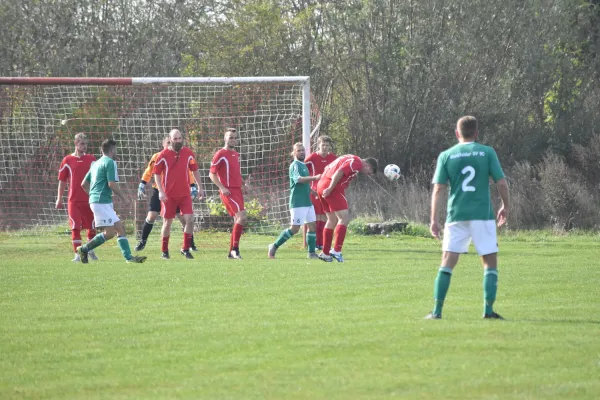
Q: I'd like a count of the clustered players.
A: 8